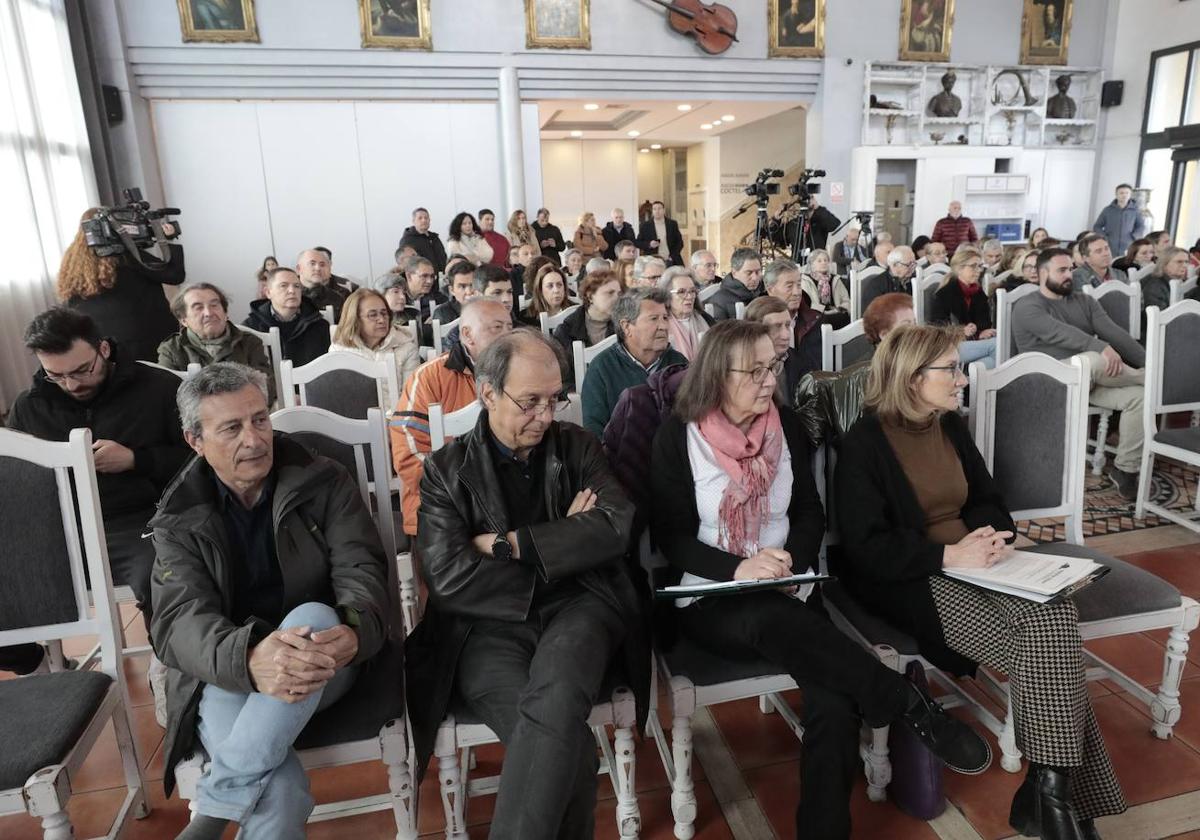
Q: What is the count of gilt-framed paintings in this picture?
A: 6